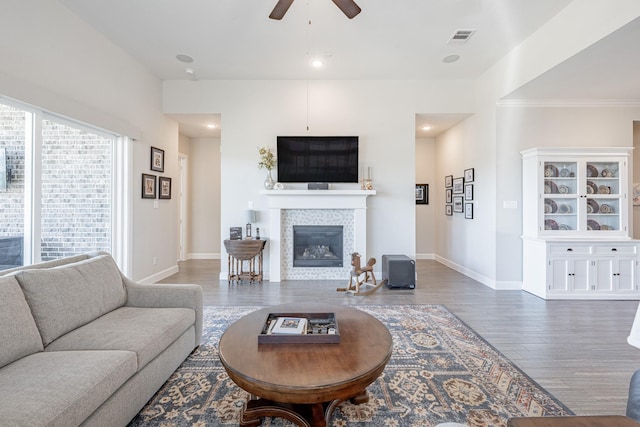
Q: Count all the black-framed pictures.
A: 12